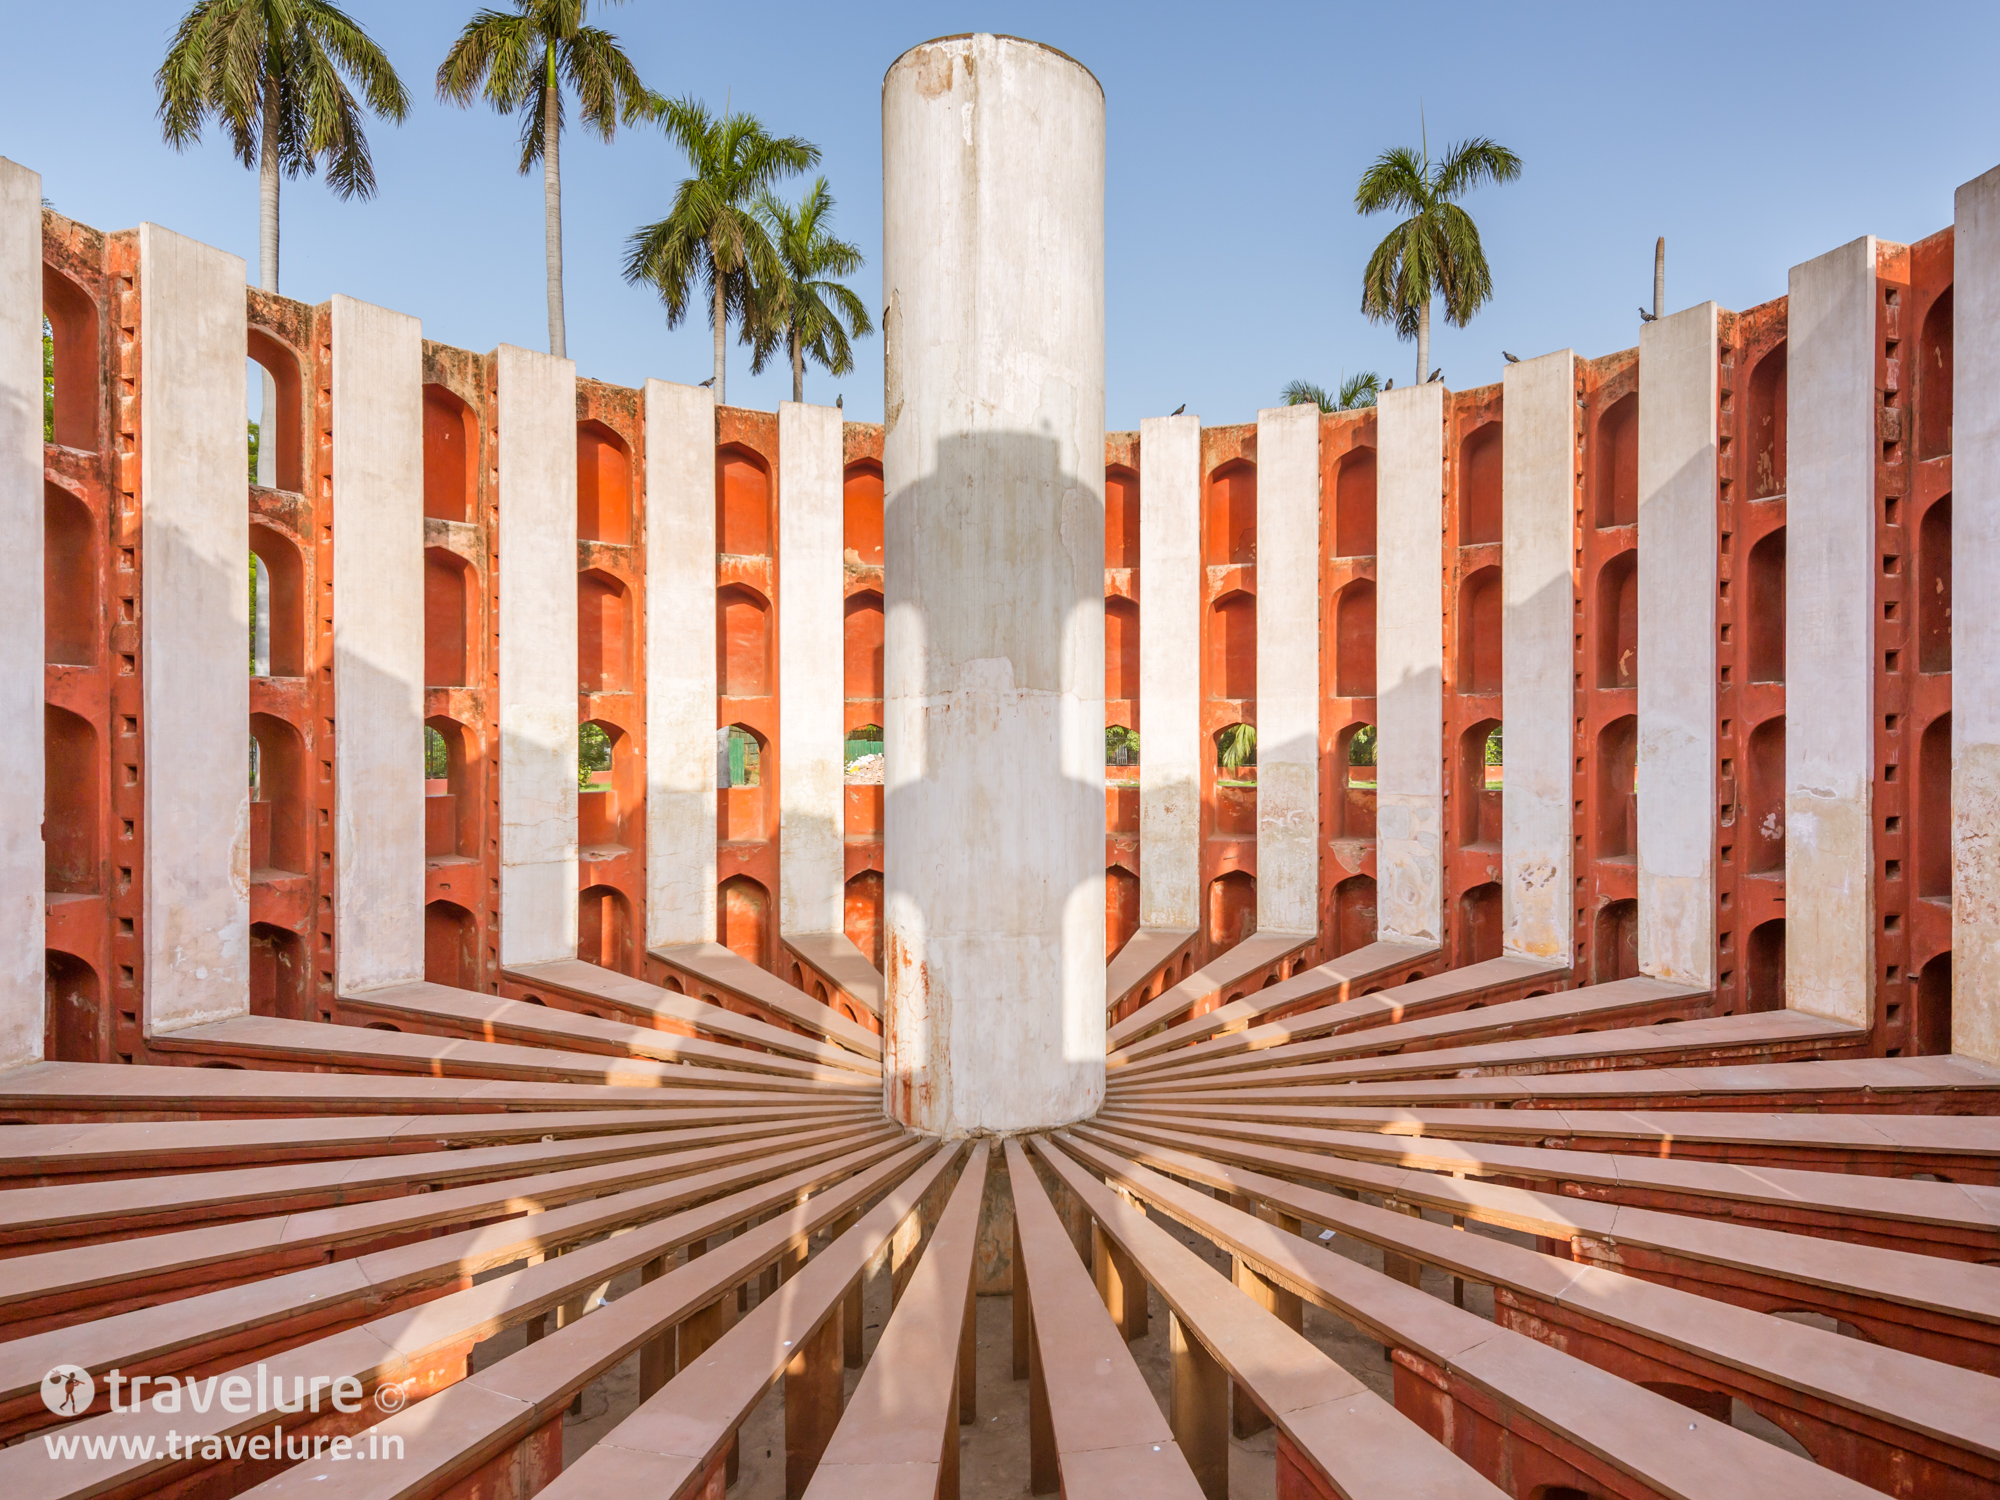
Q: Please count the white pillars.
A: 14